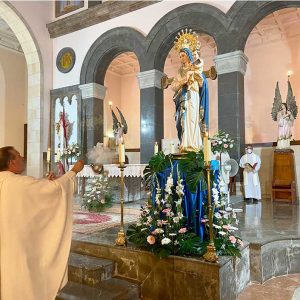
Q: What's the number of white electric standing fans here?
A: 1